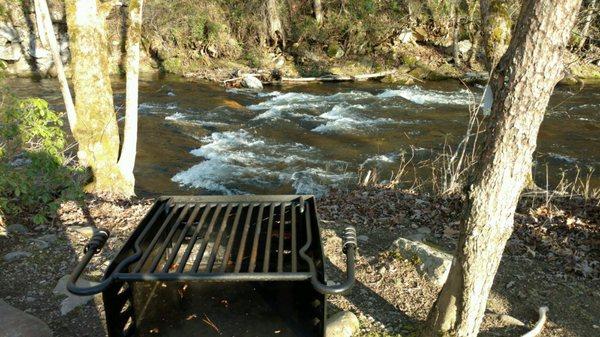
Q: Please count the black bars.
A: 12